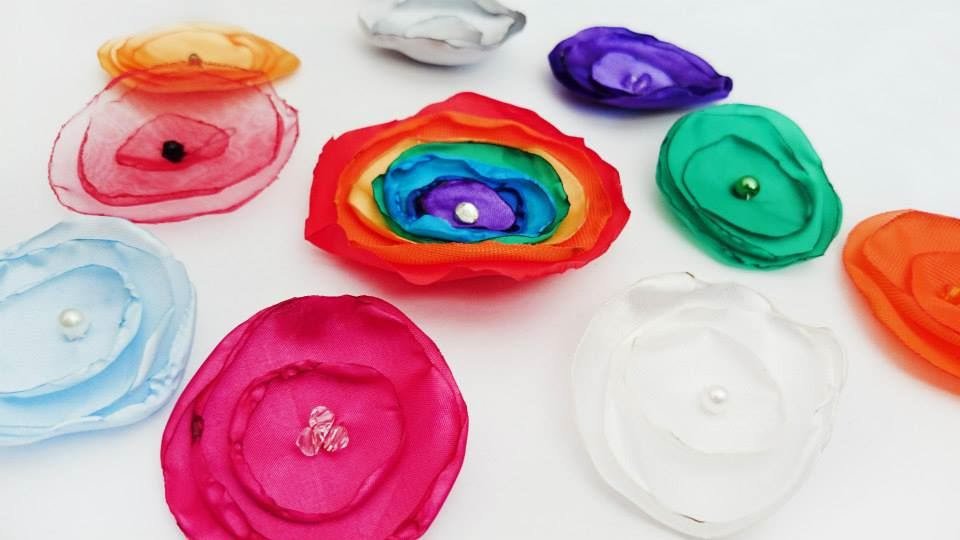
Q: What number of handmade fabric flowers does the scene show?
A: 10